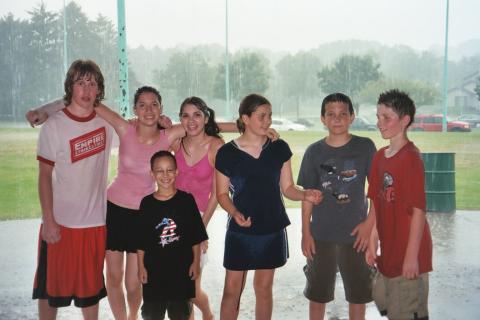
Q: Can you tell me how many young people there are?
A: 7